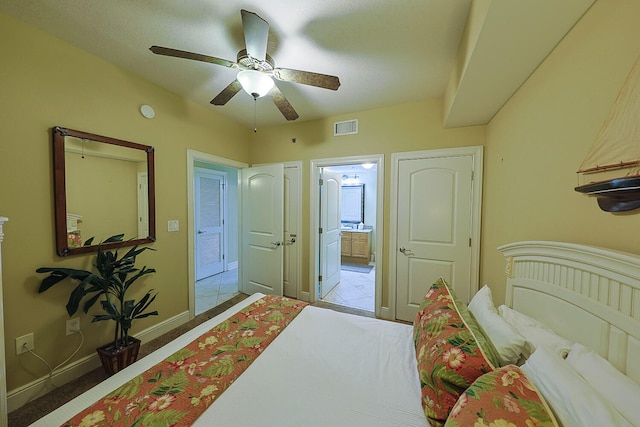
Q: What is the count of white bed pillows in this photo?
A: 4